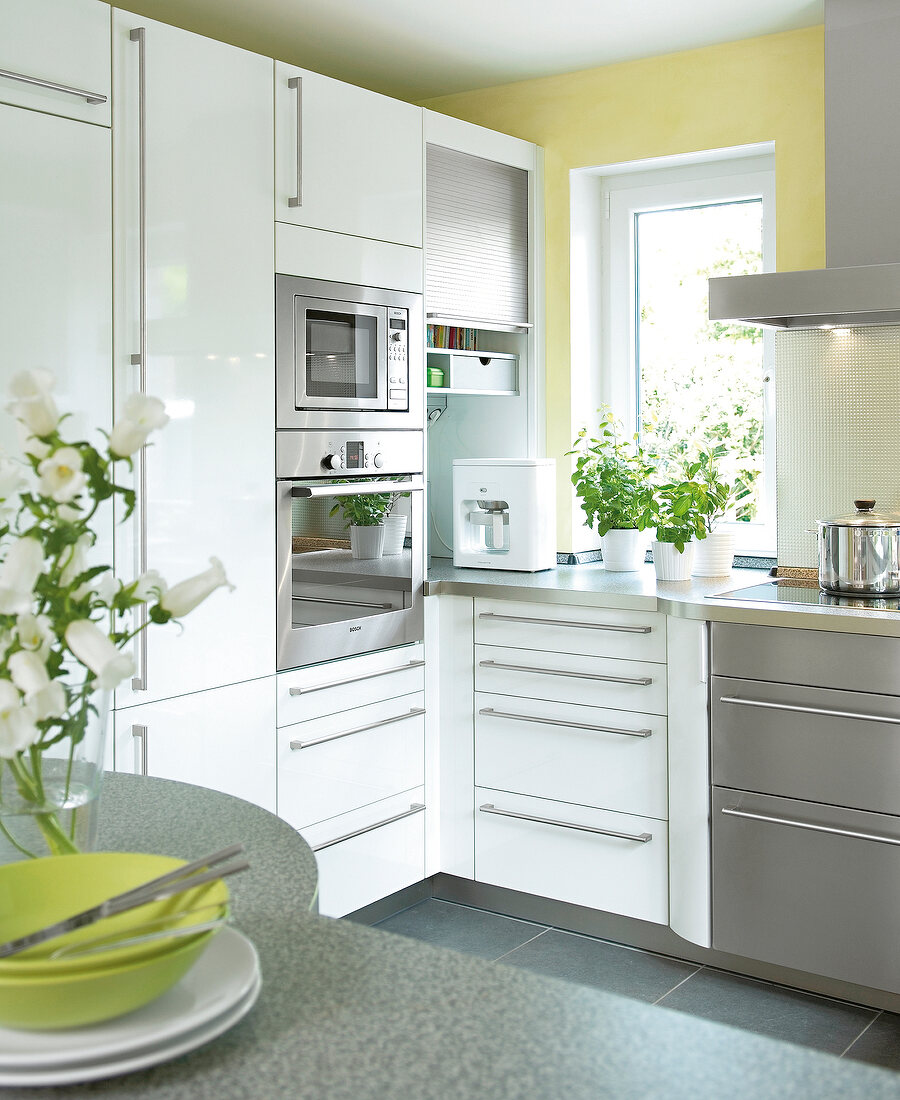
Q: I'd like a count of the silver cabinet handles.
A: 13